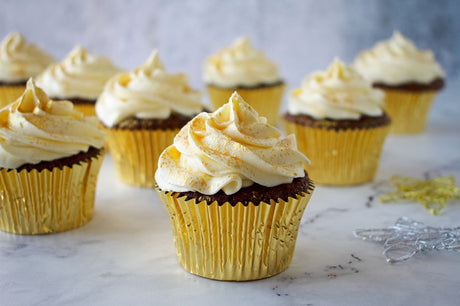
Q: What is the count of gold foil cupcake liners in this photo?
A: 8